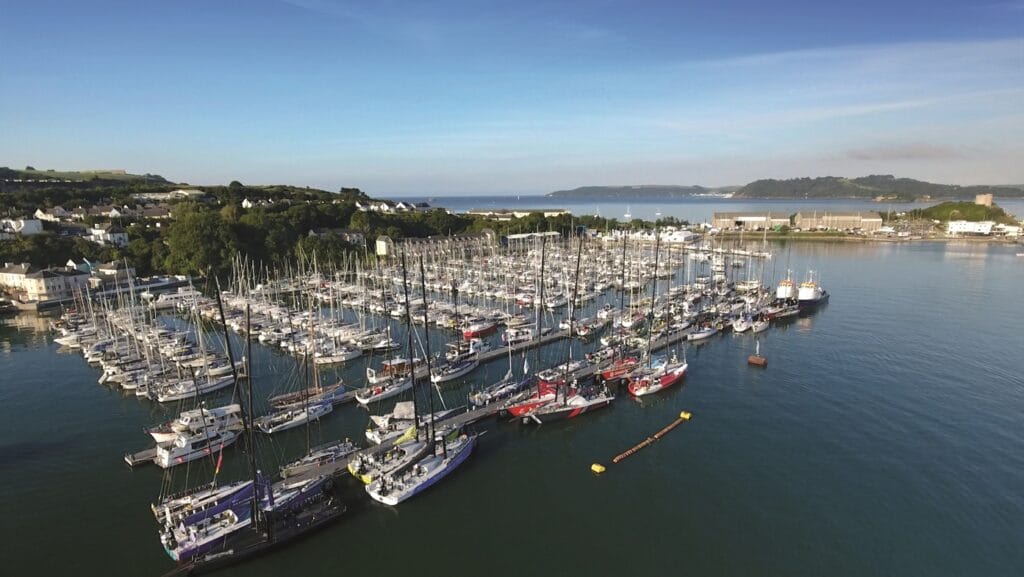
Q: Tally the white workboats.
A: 2